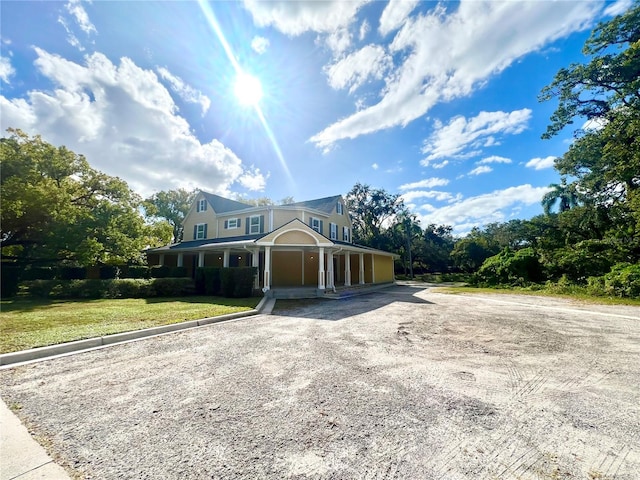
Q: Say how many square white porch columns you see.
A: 10